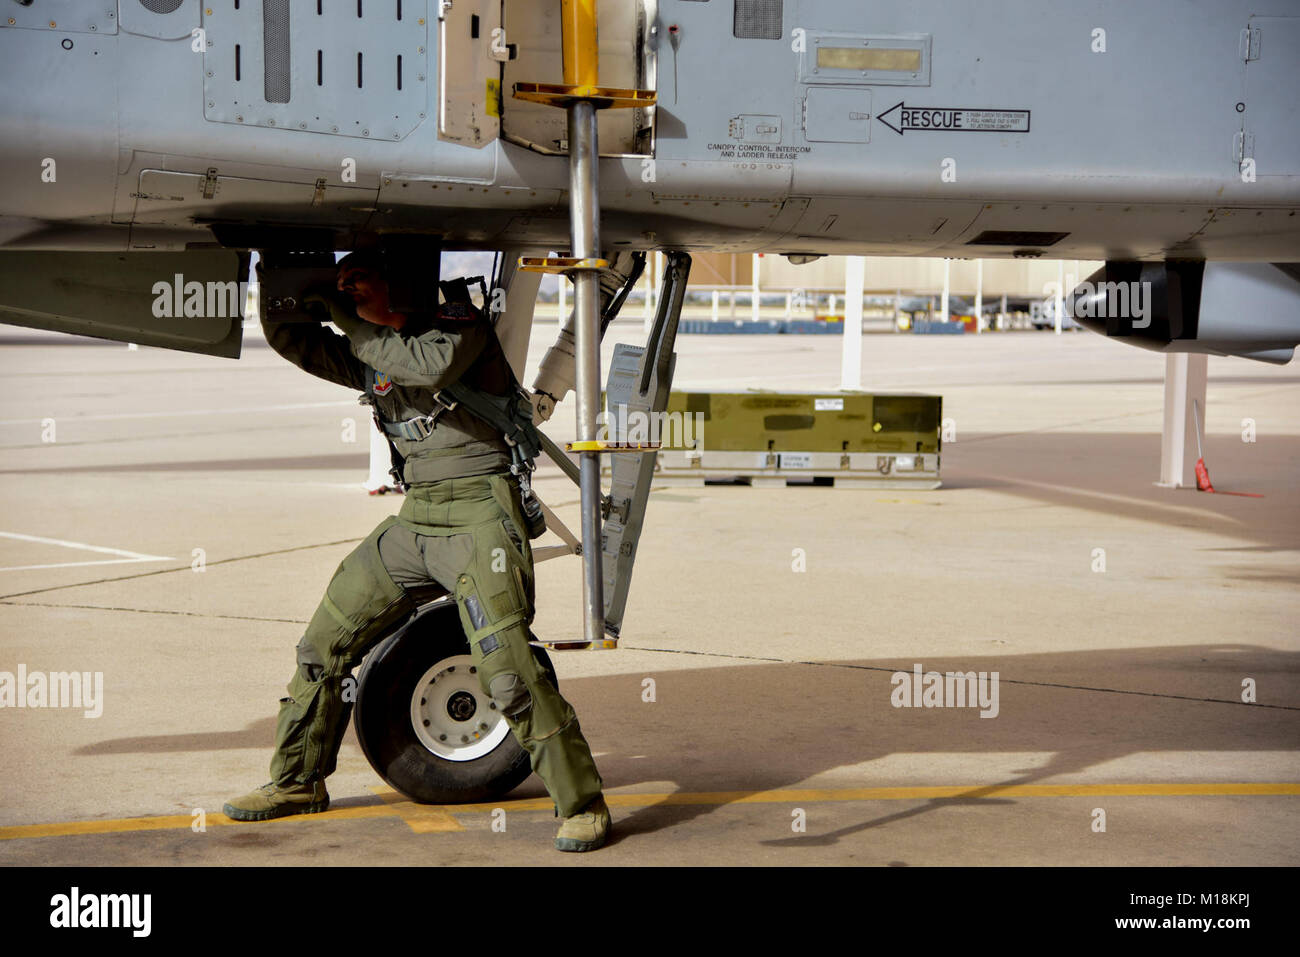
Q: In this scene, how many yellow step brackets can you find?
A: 4